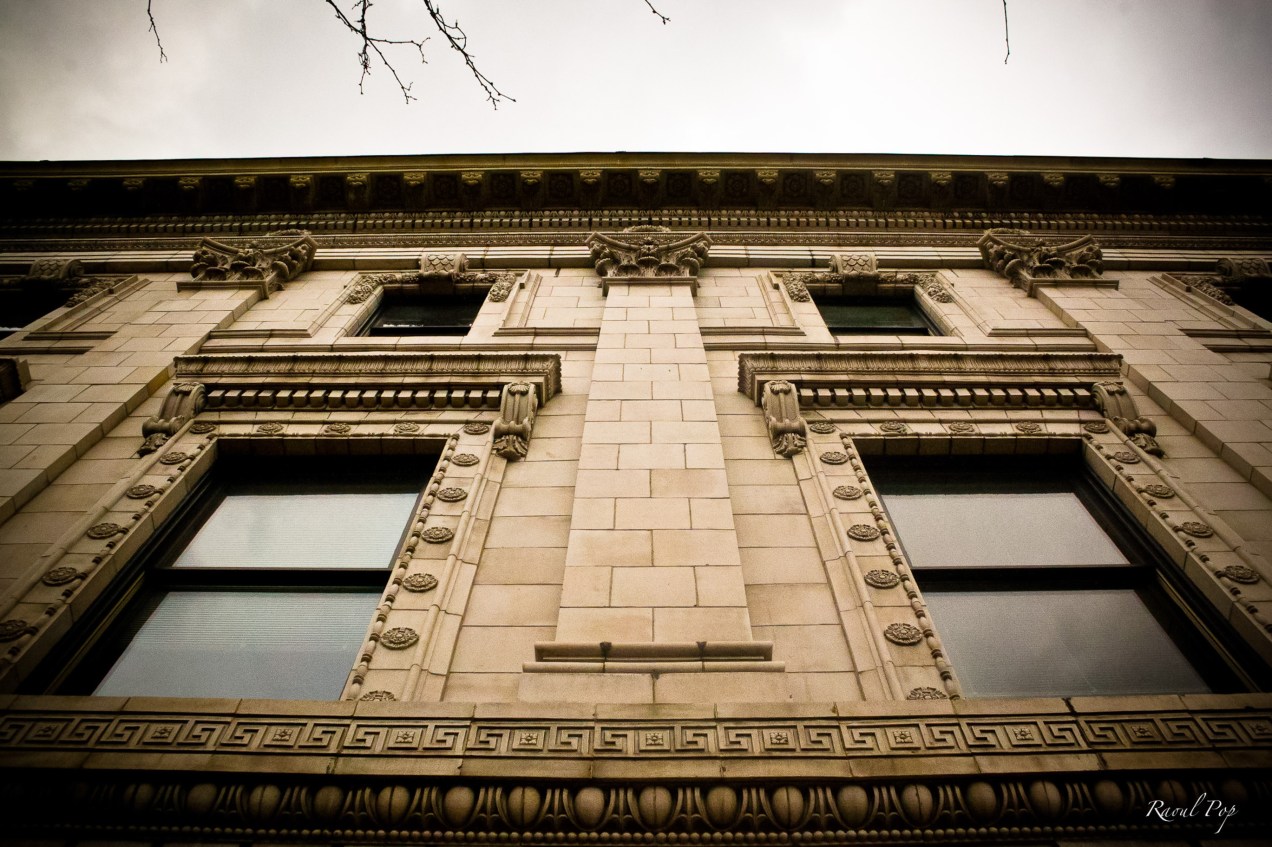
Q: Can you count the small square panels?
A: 11